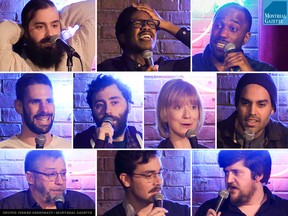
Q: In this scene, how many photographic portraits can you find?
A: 10